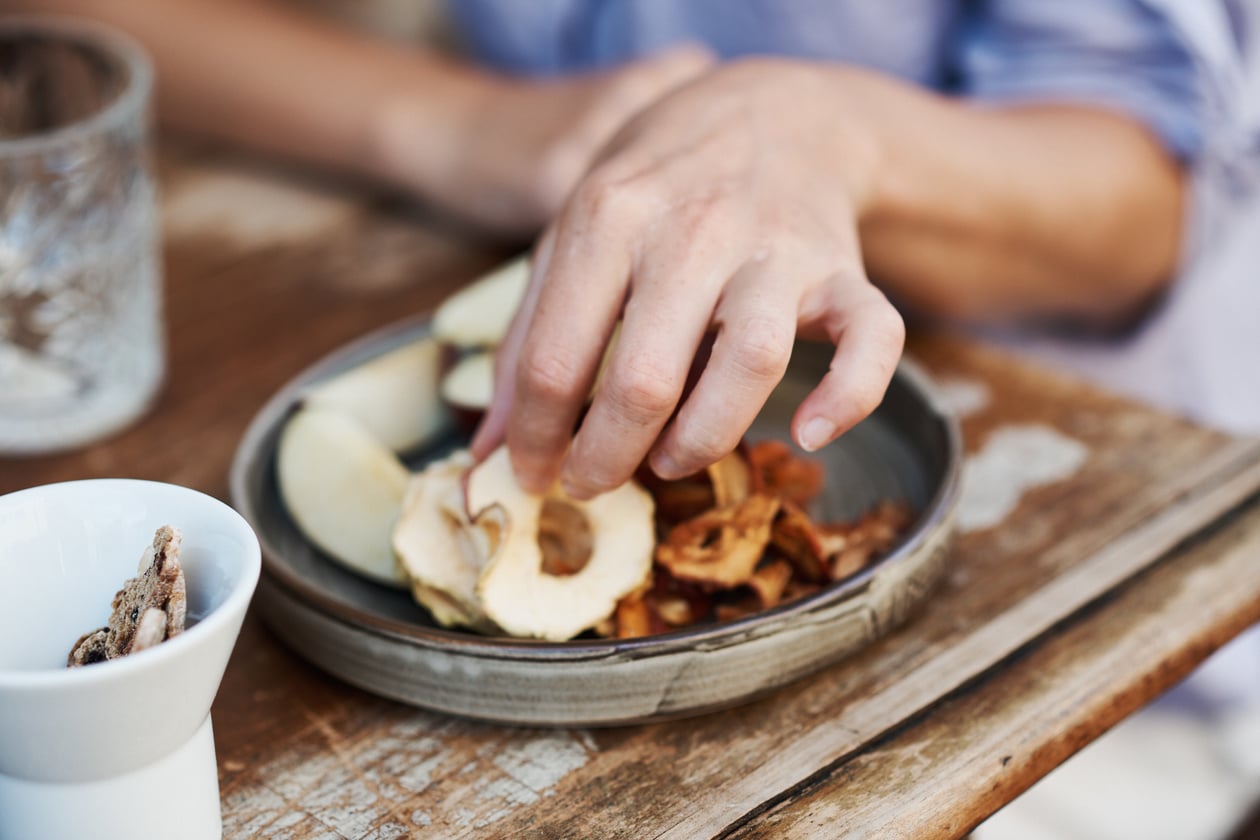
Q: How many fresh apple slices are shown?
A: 4